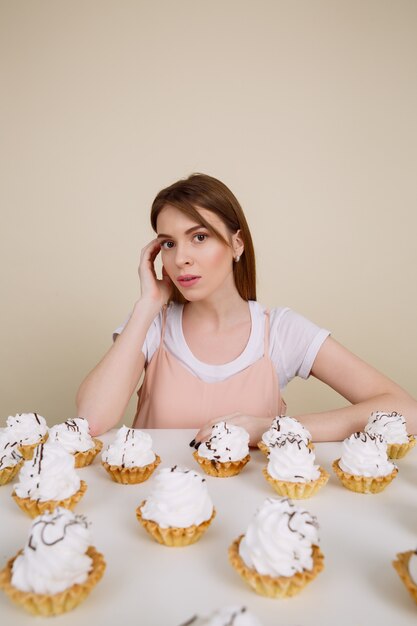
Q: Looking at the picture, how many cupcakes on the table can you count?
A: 15